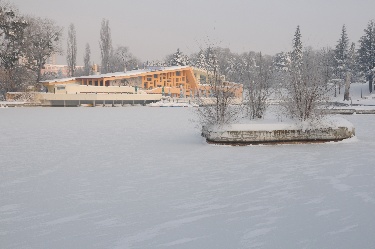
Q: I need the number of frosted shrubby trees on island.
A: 3